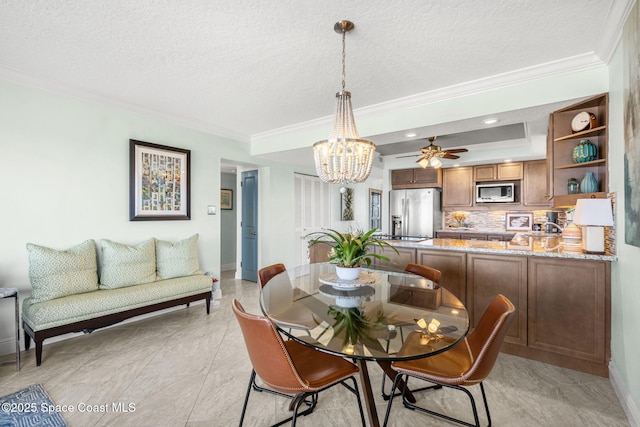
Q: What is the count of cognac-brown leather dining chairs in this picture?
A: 4